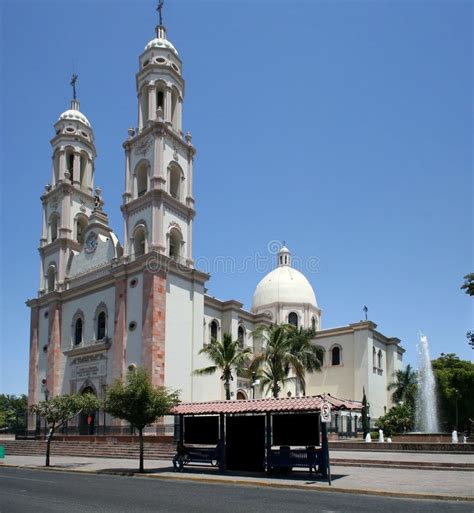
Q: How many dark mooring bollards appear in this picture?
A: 0